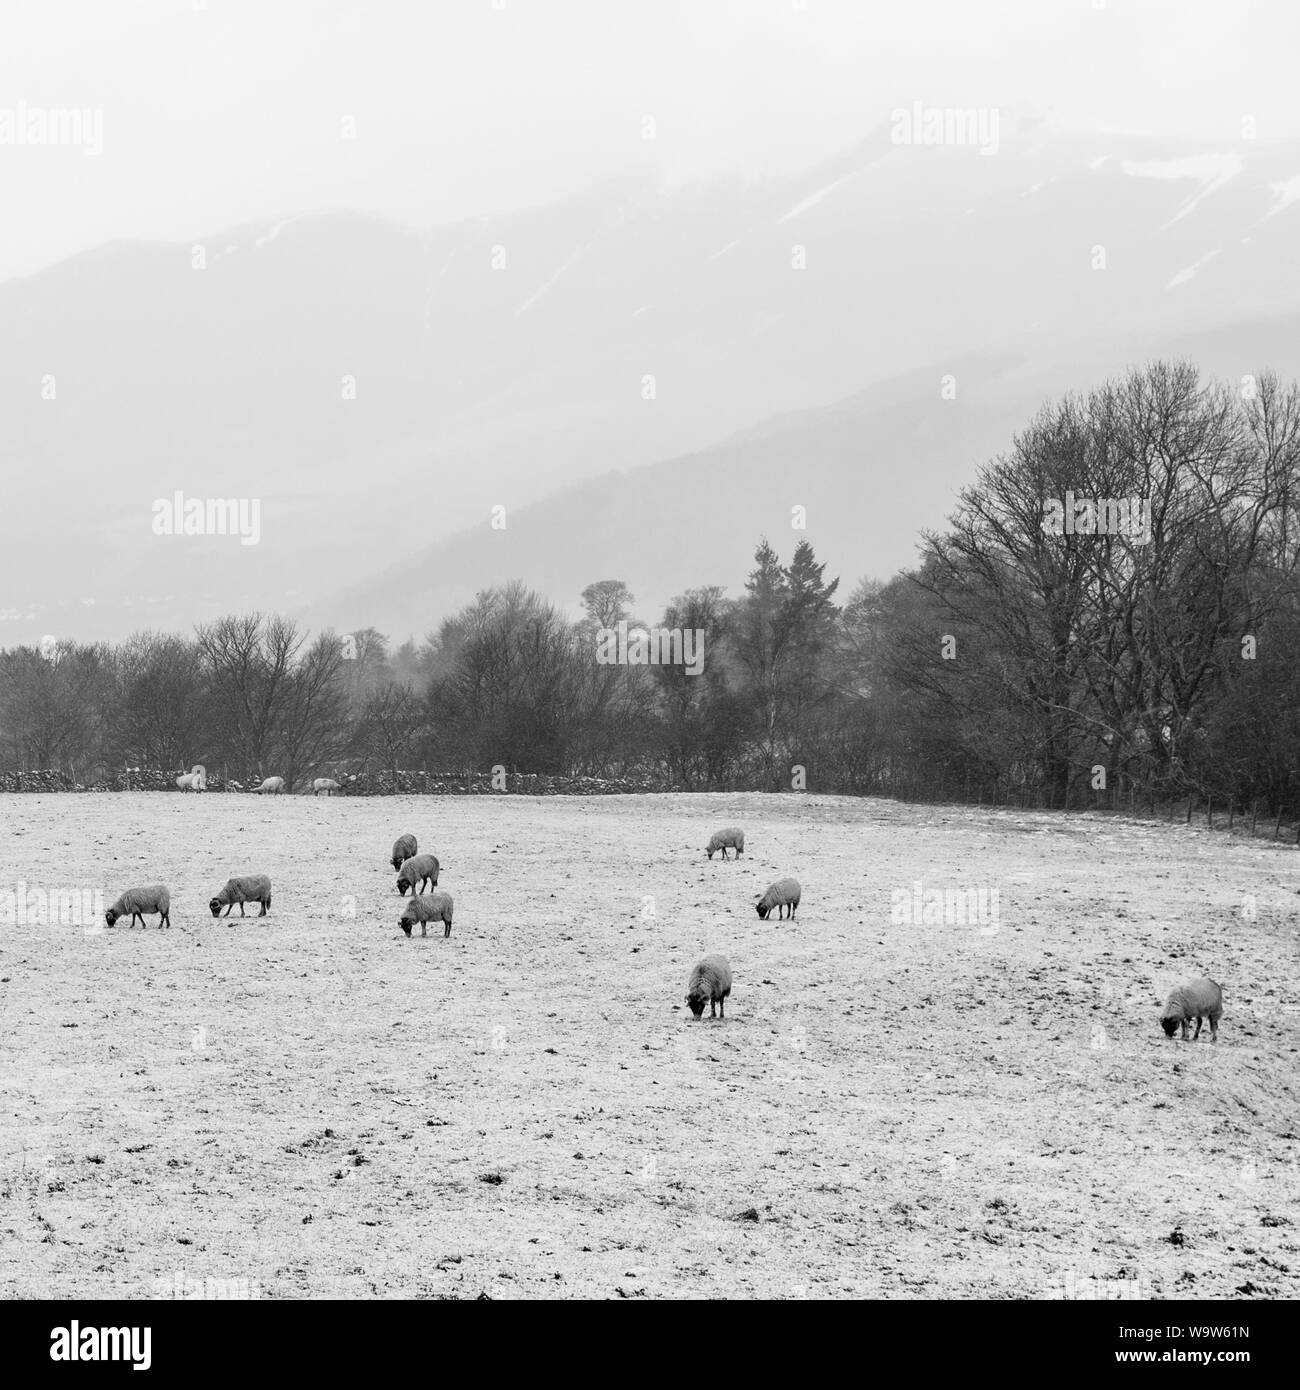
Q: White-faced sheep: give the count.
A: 0